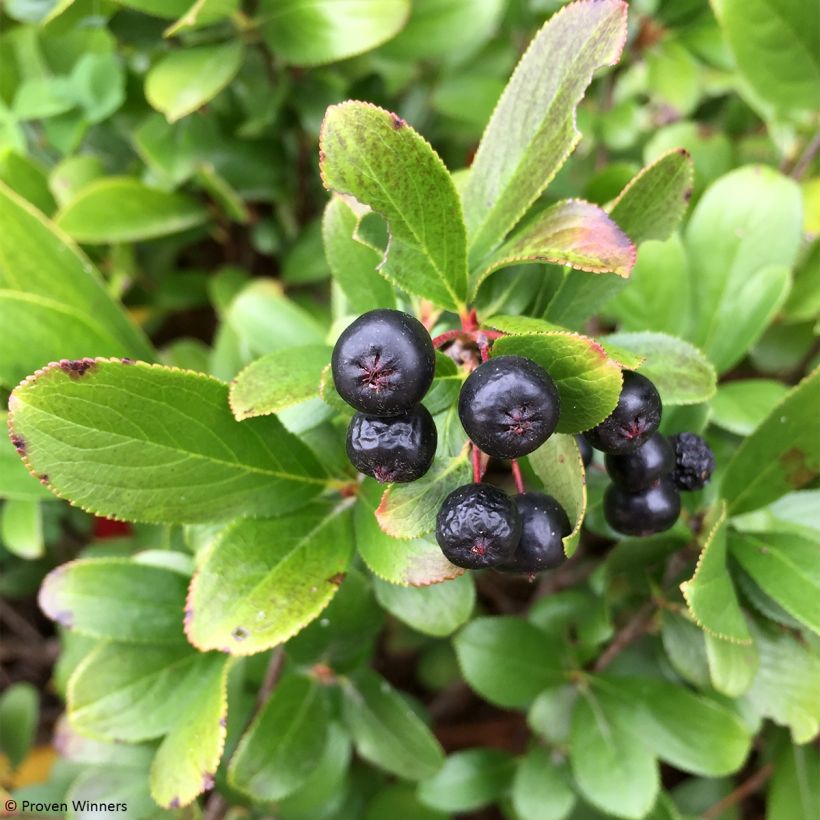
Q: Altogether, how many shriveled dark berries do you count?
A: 3